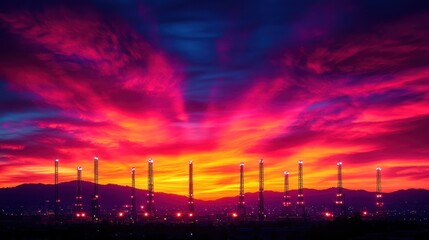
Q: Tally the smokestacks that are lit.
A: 12